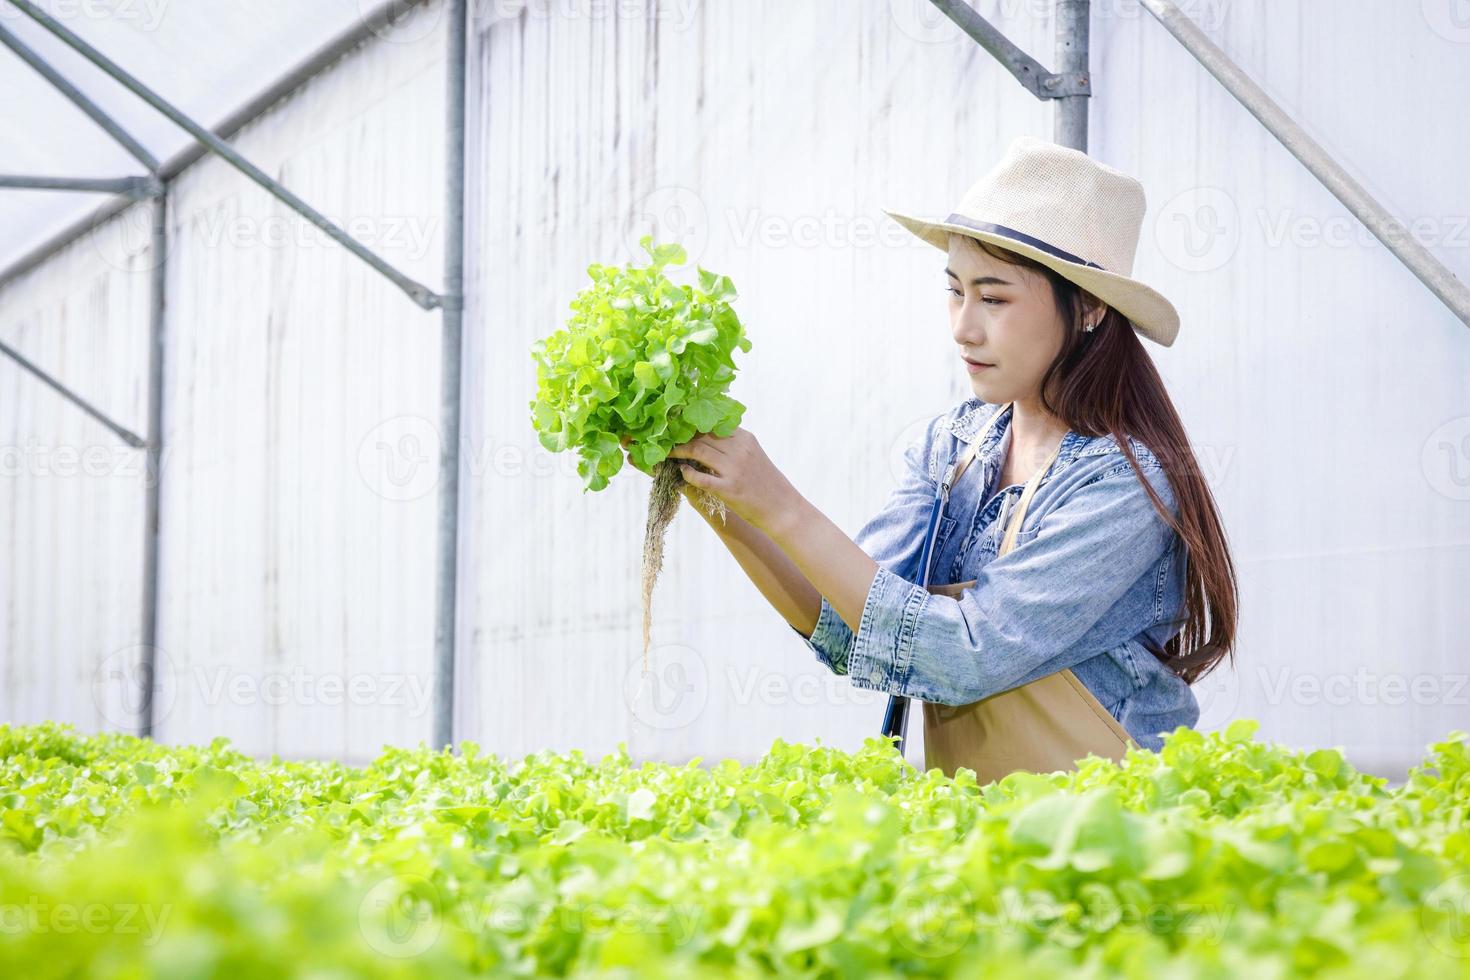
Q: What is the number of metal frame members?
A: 10